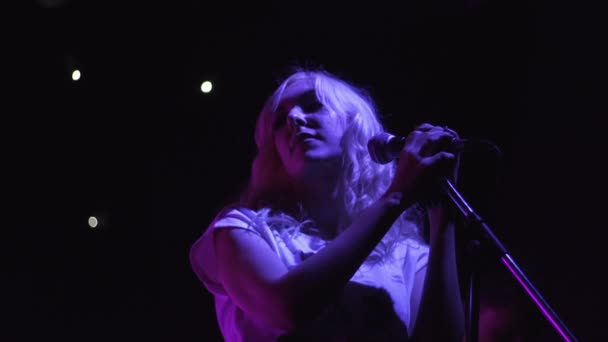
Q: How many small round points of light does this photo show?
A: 3